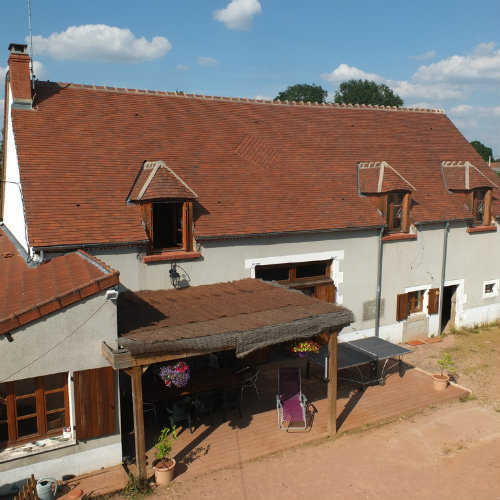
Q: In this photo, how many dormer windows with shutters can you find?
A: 3